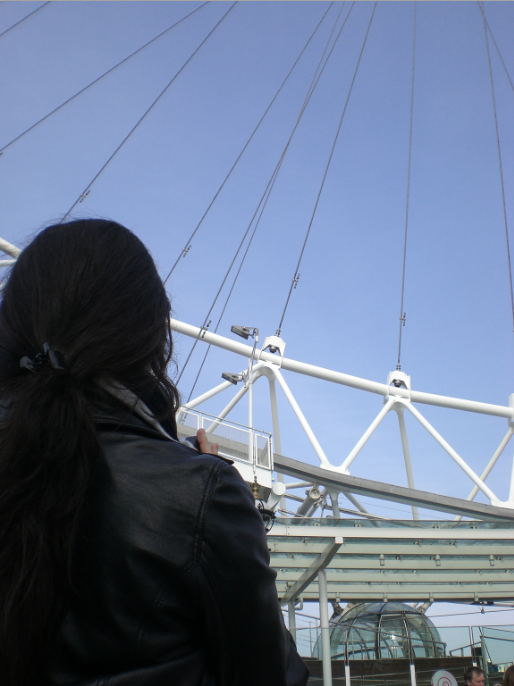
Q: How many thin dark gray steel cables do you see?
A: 10